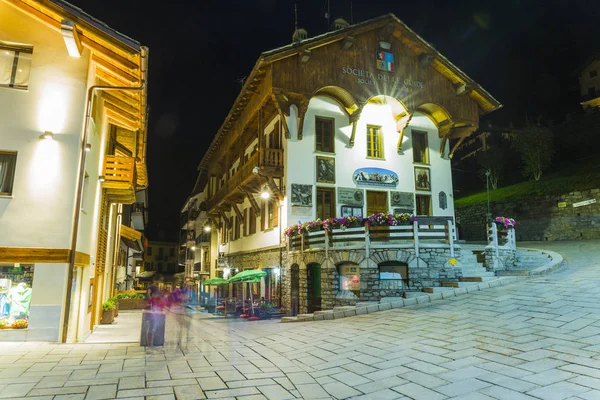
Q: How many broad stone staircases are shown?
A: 1